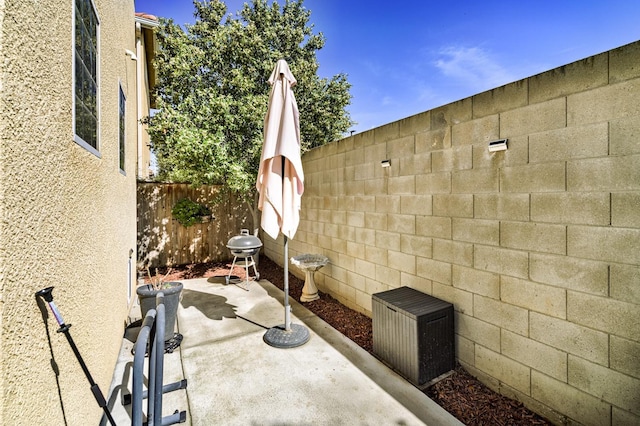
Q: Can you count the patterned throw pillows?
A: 0